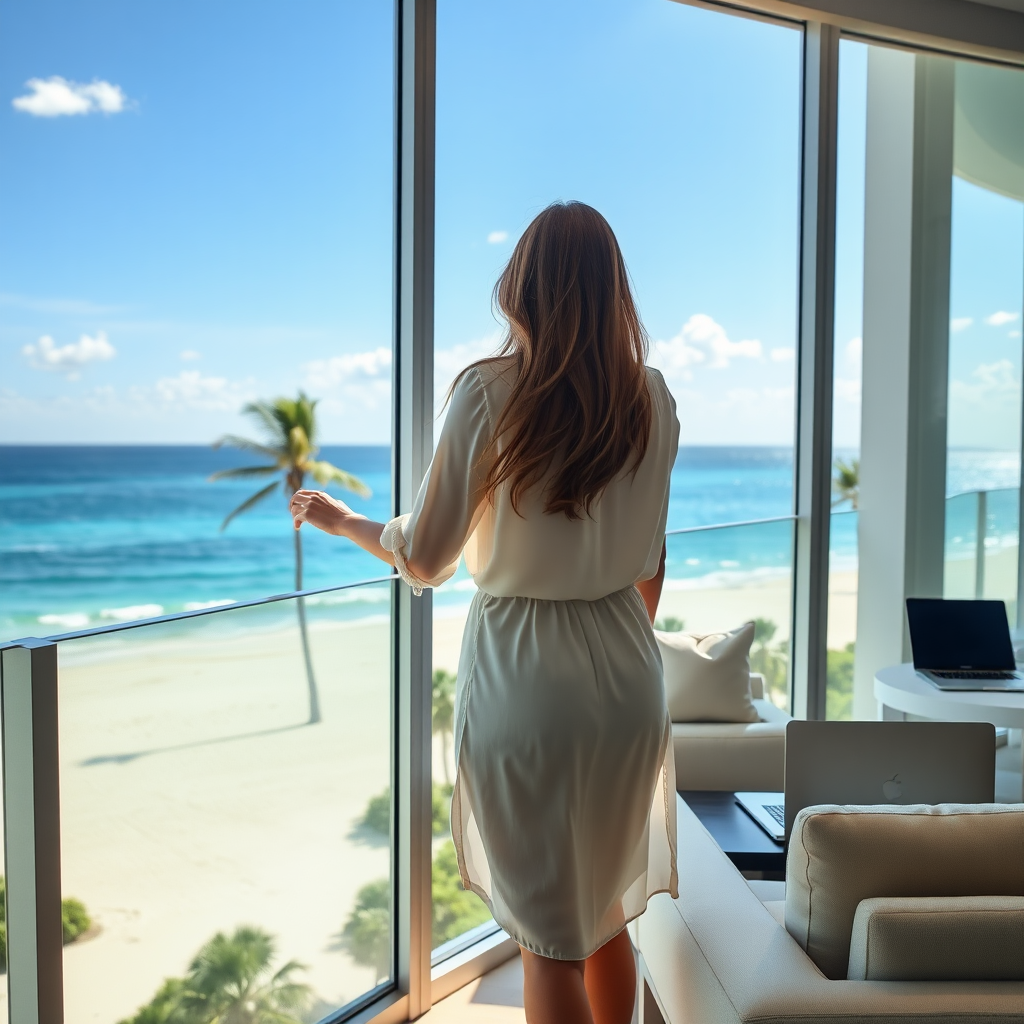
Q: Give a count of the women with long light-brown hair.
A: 1